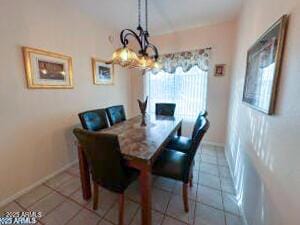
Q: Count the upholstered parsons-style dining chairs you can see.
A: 6